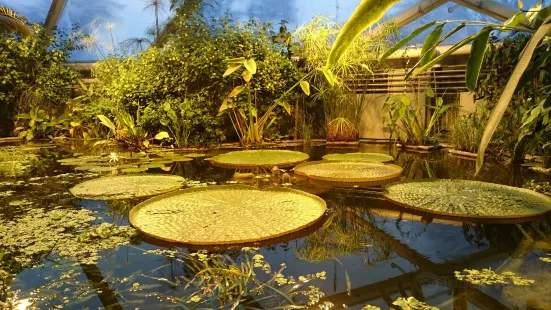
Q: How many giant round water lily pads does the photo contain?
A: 6